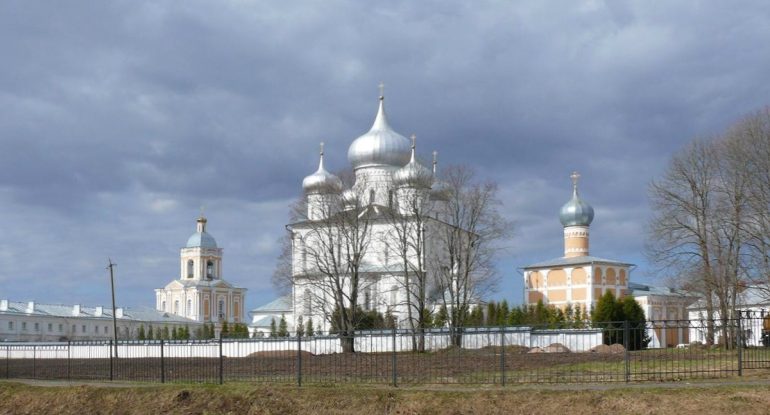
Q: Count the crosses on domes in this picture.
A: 6